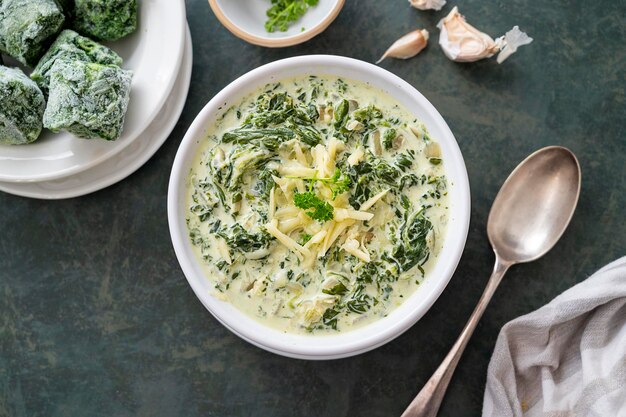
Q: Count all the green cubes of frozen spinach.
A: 5